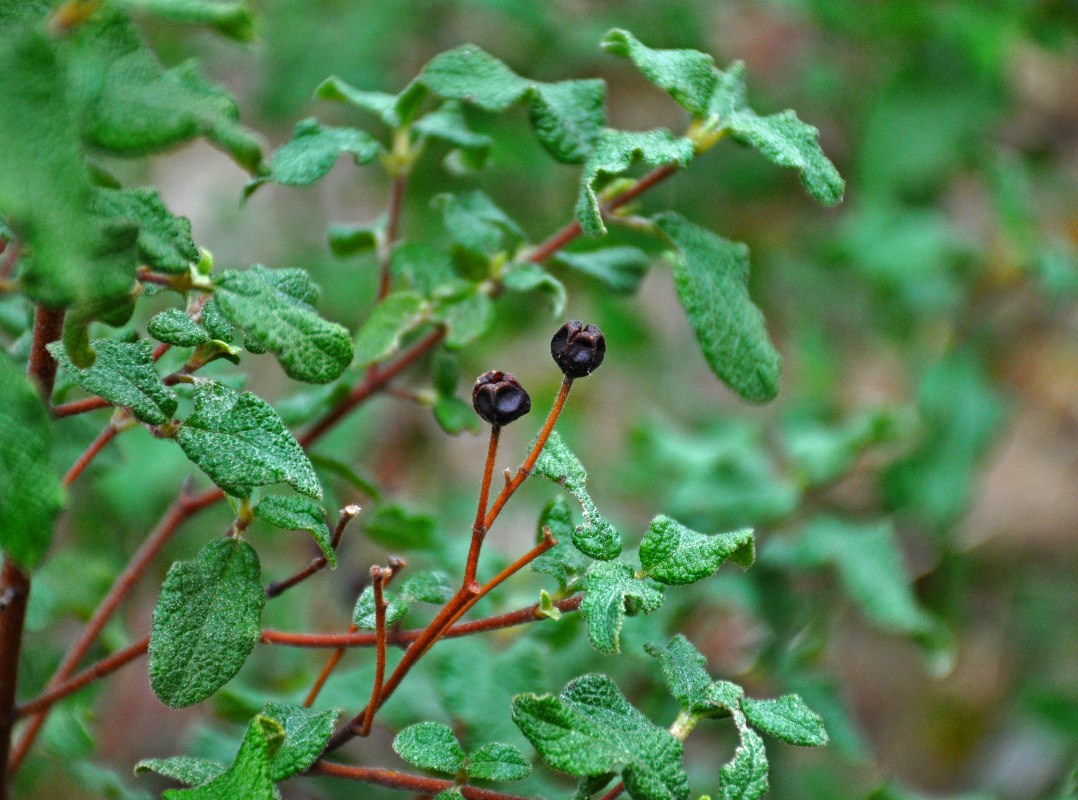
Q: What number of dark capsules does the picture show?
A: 2